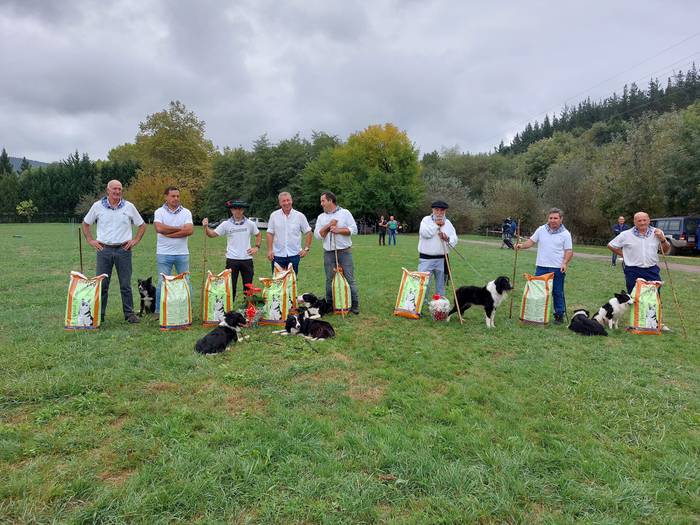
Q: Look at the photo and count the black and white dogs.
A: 7